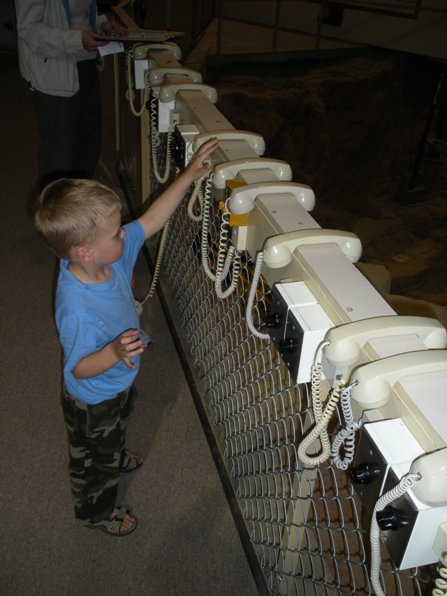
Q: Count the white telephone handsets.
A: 10